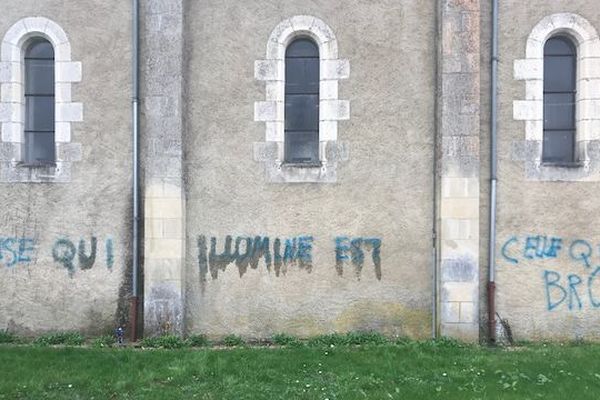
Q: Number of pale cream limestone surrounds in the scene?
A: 3